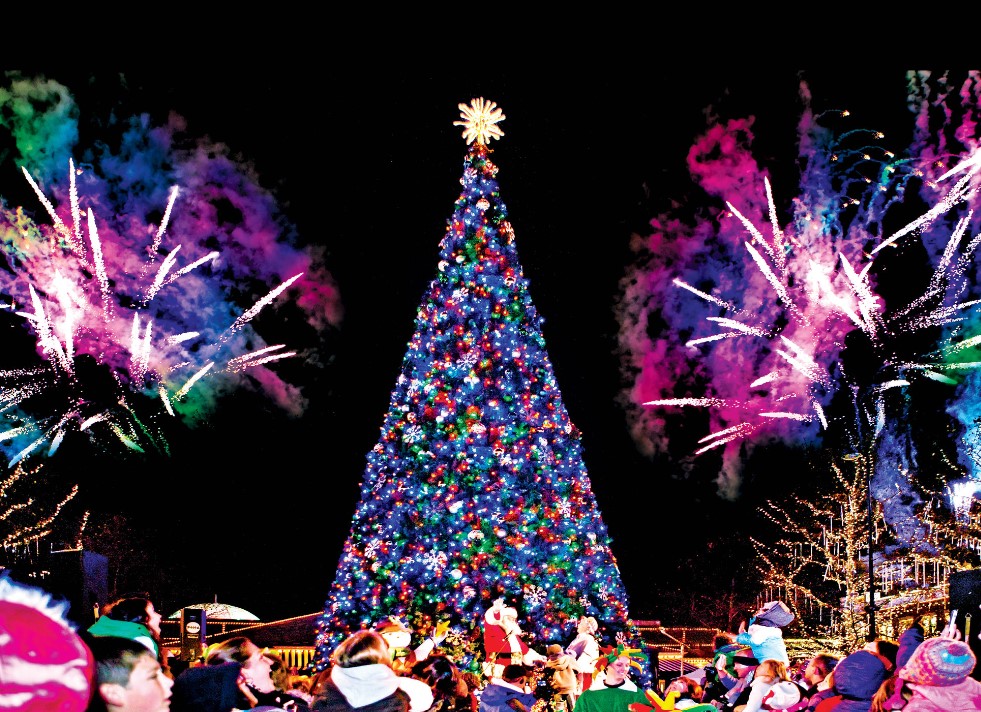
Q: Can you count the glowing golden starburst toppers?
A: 1